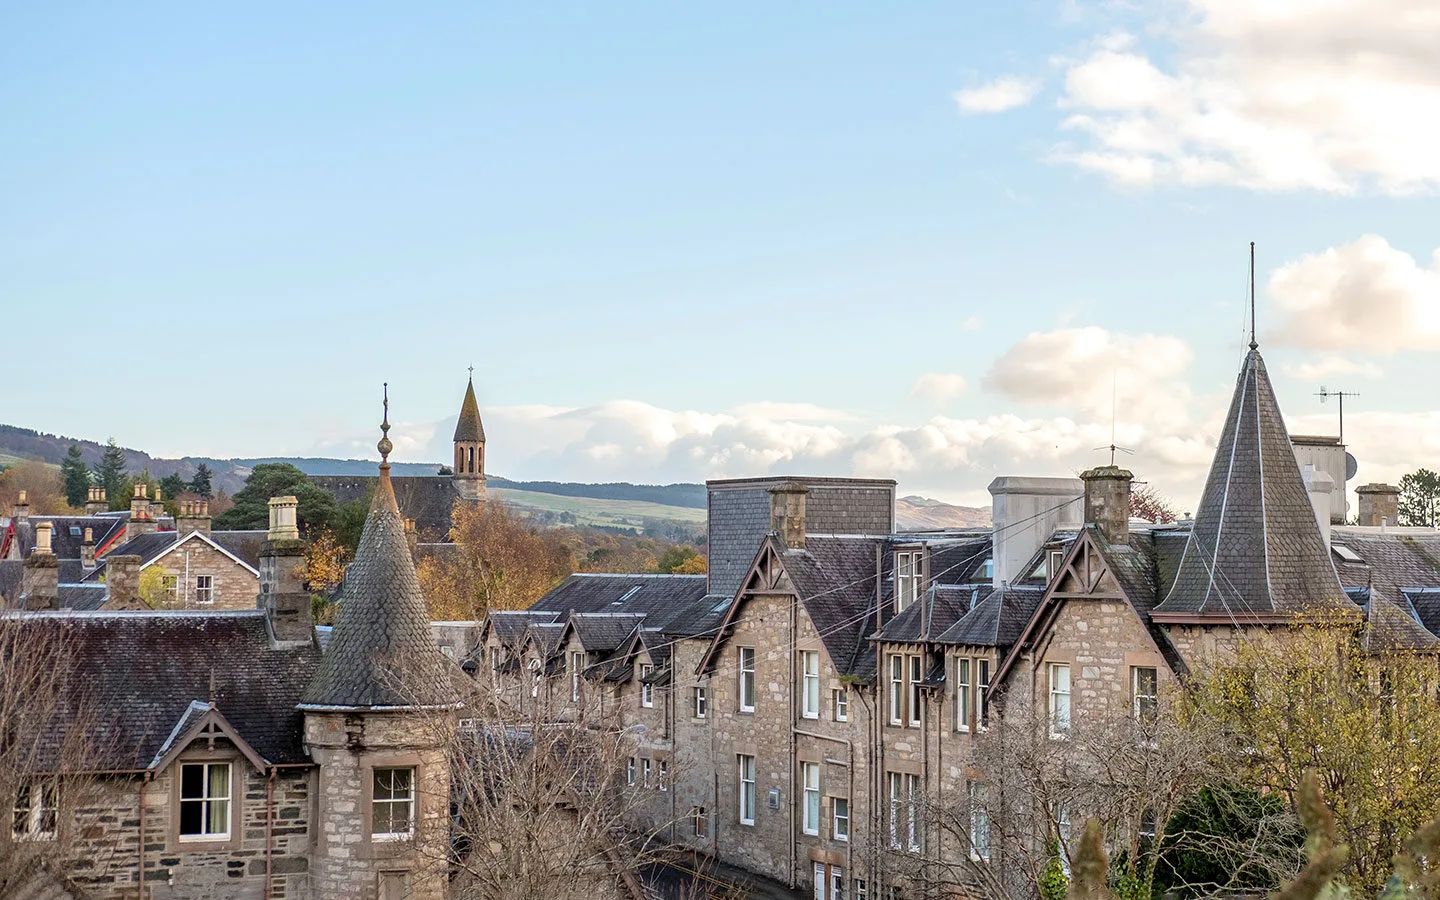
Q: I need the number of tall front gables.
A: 2